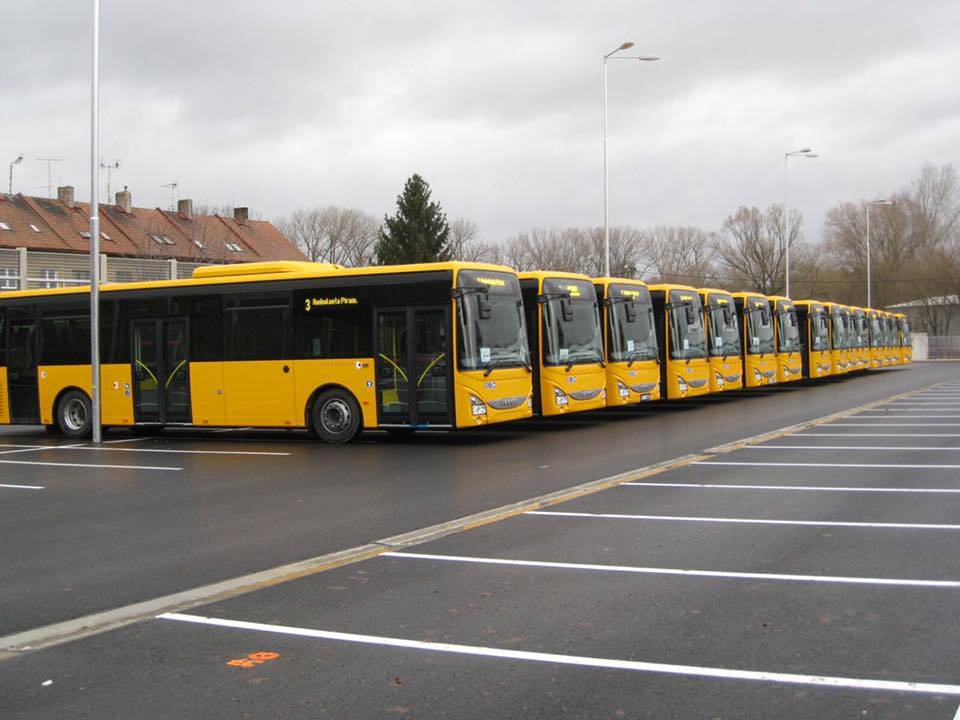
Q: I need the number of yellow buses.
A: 15